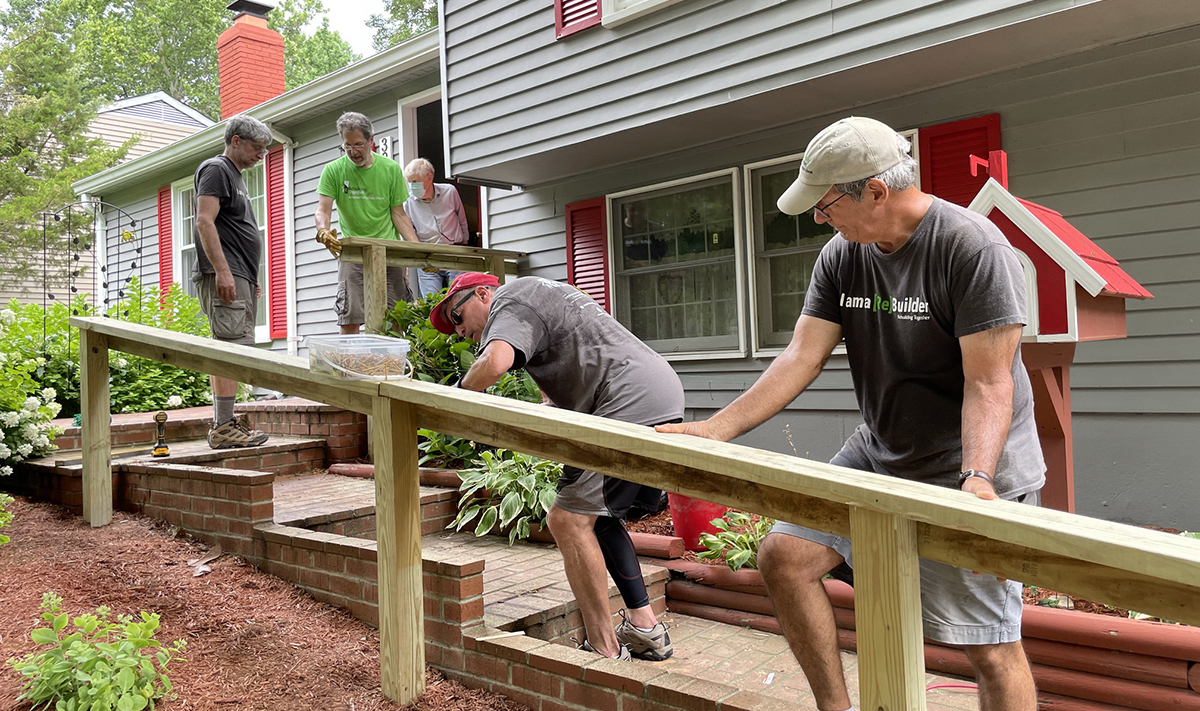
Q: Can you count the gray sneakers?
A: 2